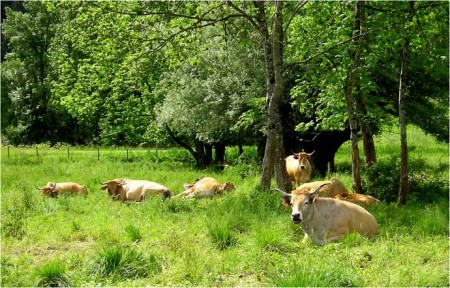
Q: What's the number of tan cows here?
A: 7